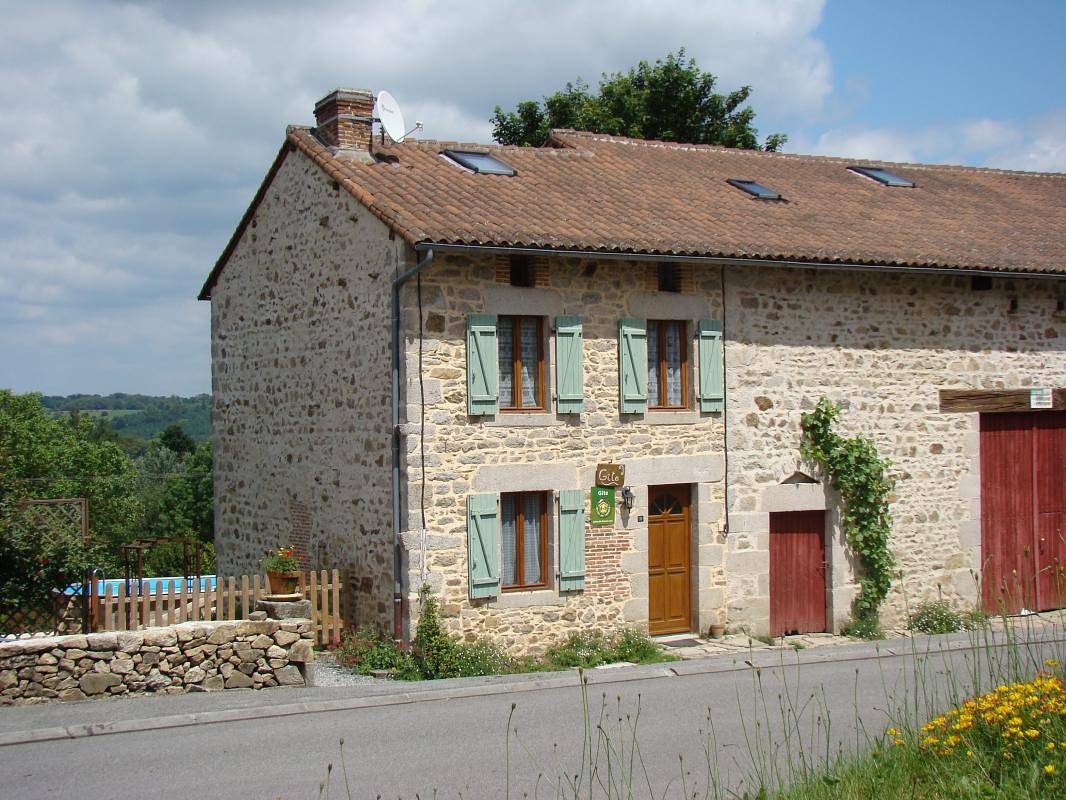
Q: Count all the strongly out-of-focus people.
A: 0